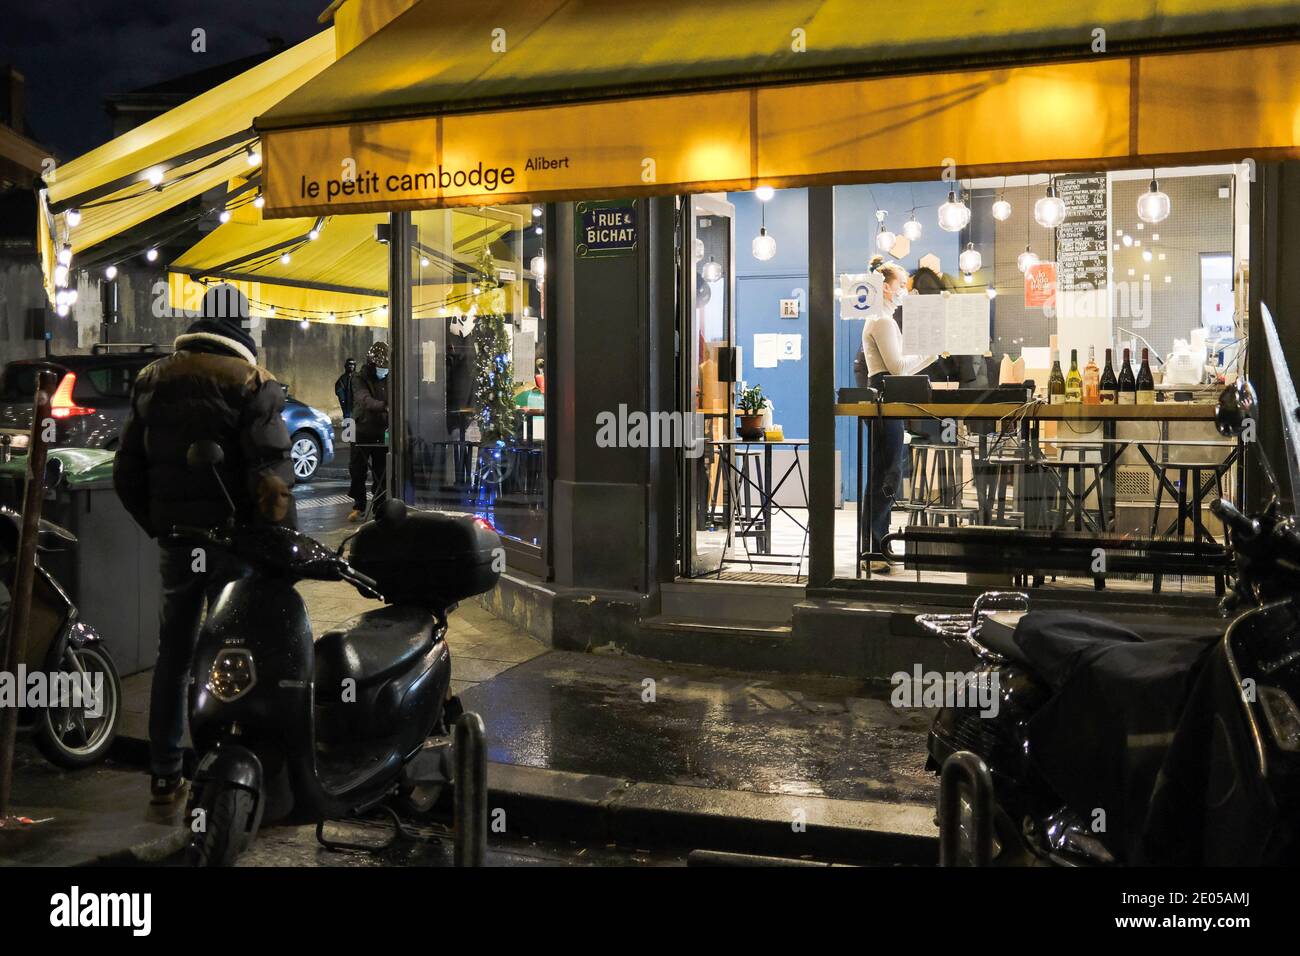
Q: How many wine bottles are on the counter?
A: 6